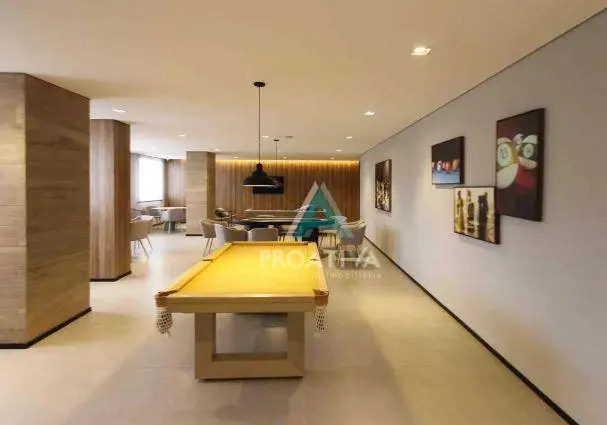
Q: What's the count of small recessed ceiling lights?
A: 11